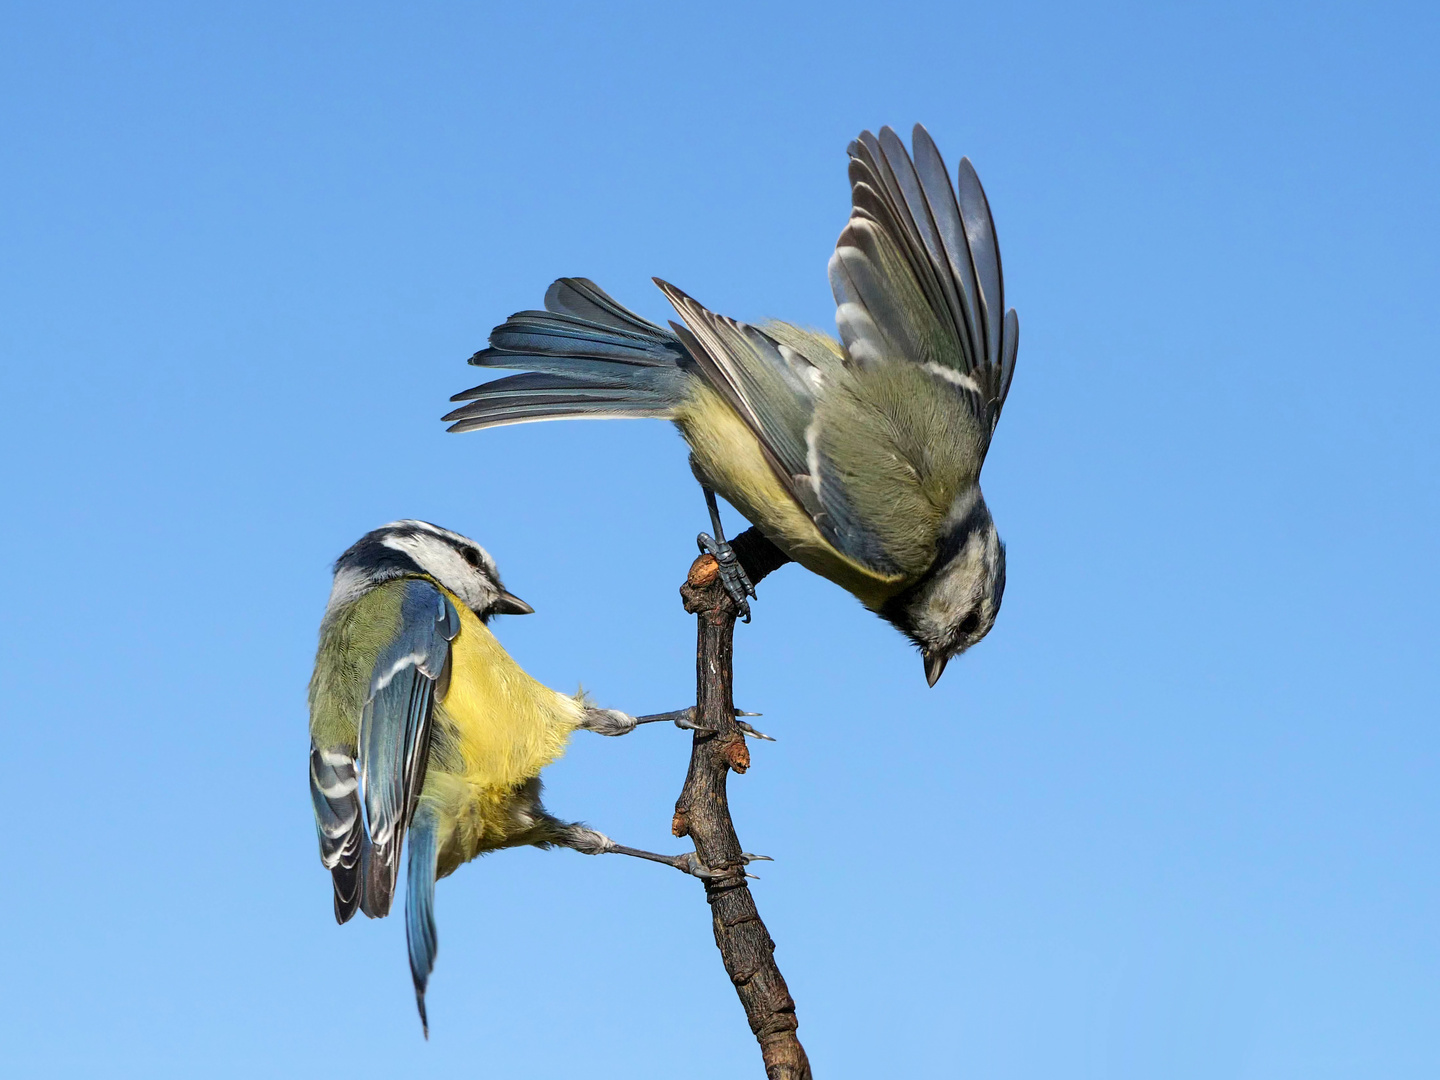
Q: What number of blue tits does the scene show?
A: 2